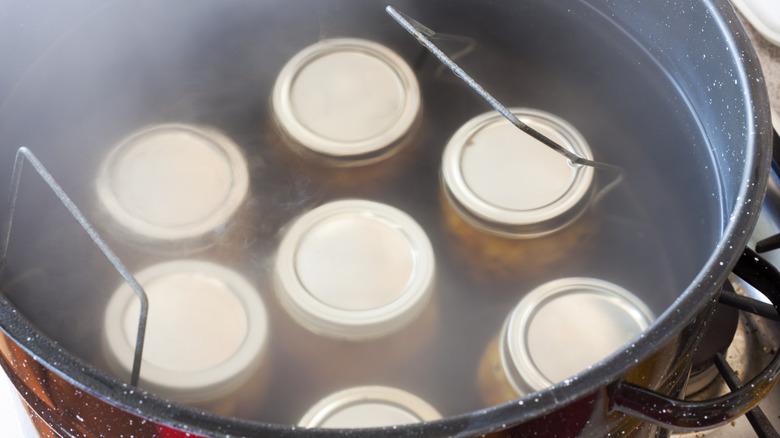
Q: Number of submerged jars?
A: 7